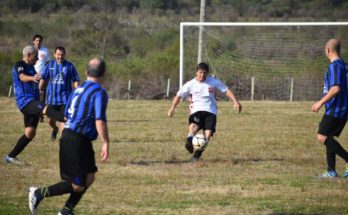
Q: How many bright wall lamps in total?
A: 0